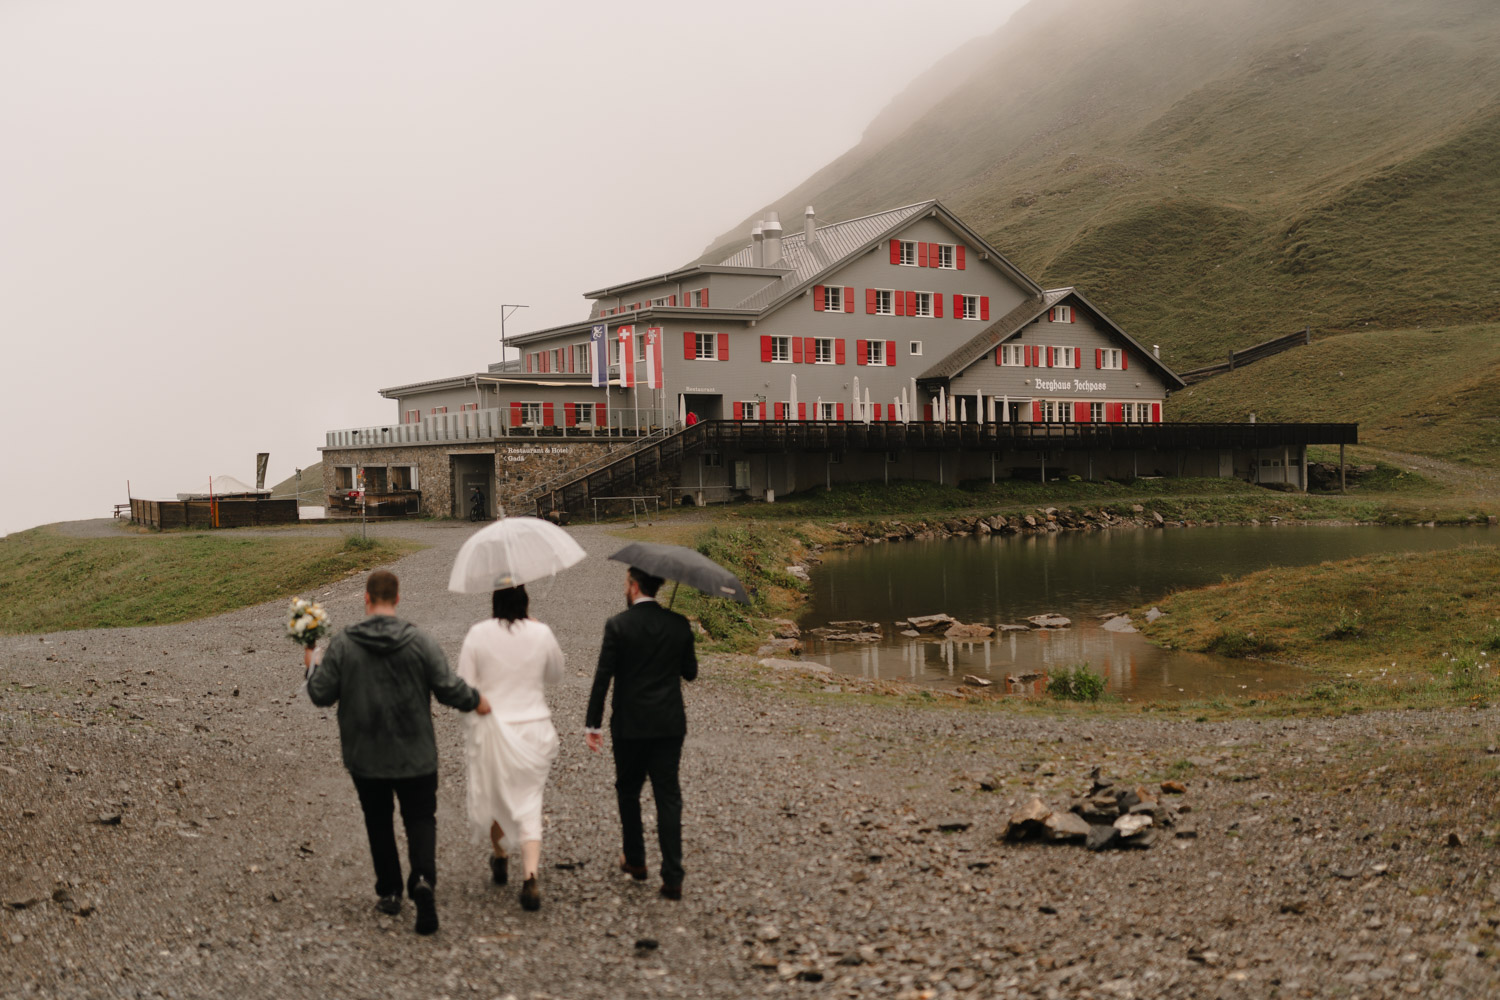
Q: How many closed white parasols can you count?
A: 13